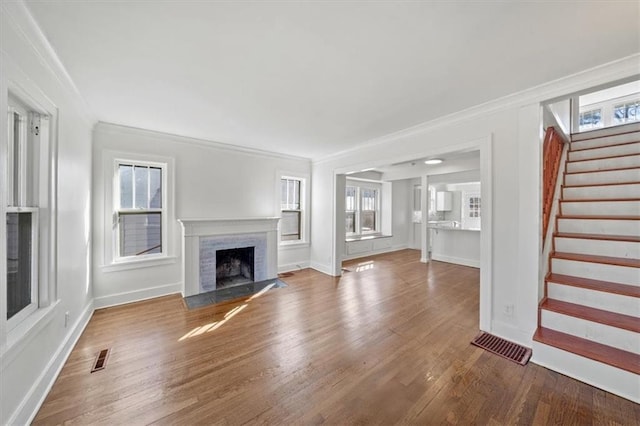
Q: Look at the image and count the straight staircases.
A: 1